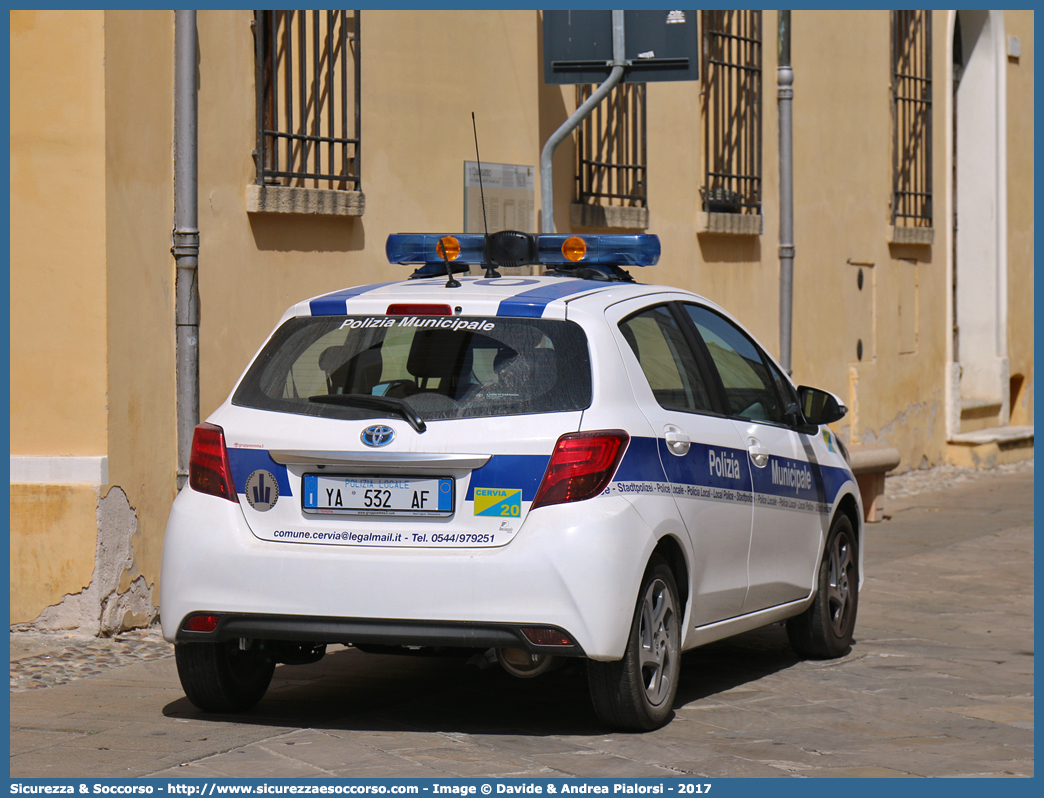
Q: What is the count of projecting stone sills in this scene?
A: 4